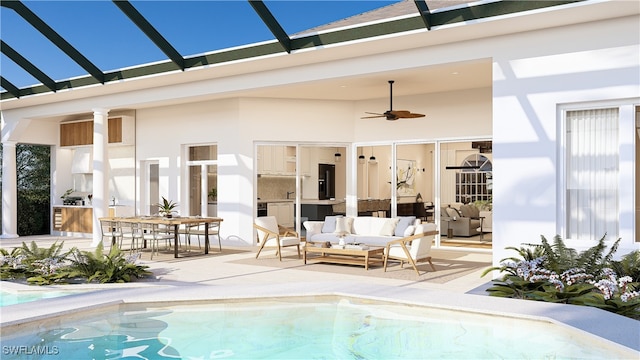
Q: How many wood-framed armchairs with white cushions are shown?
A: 2